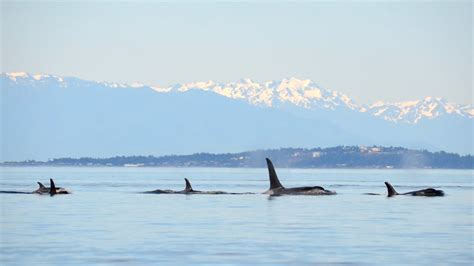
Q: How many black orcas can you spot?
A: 5